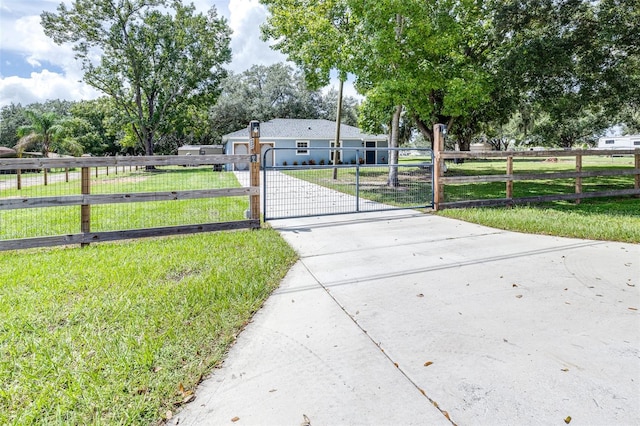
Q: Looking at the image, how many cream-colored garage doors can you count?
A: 2